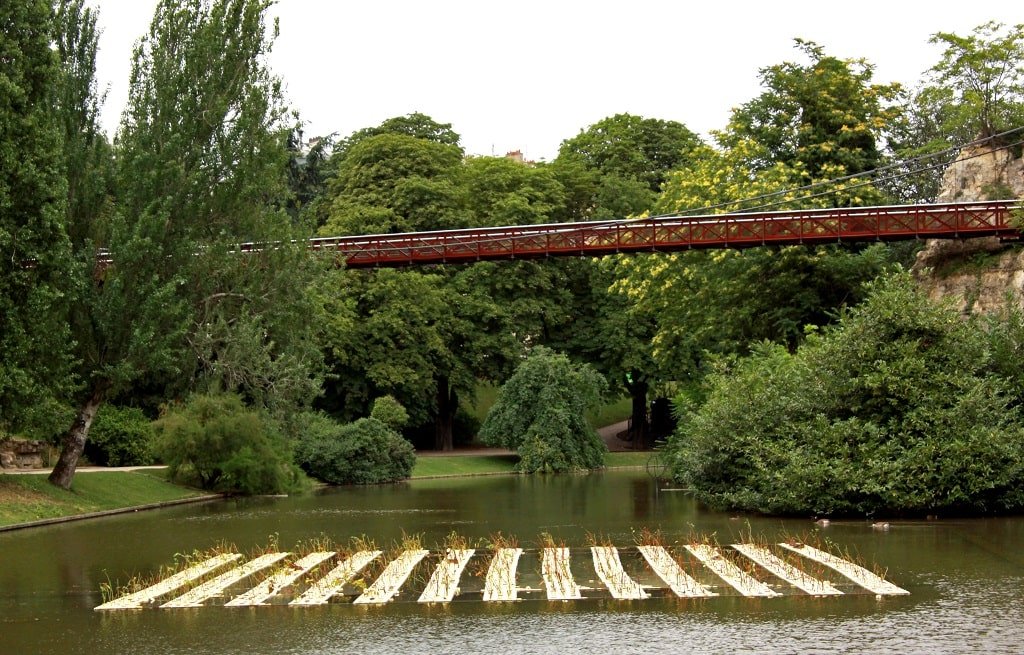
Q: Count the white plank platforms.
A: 13